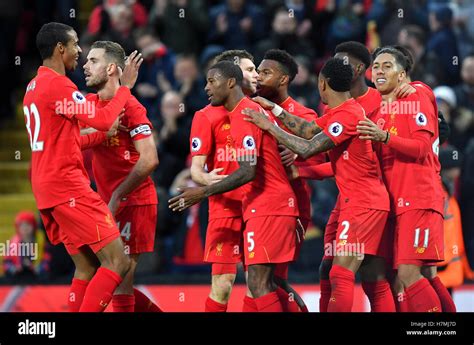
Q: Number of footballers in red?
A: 9